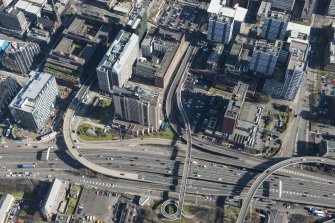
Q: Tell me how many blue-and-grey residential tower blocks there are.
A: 3